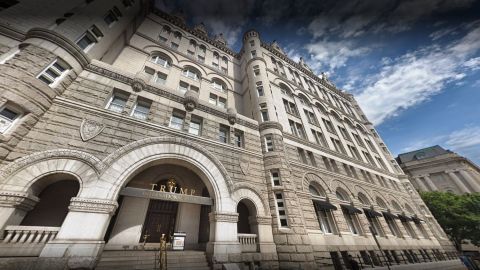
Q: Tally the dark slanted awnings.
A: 6